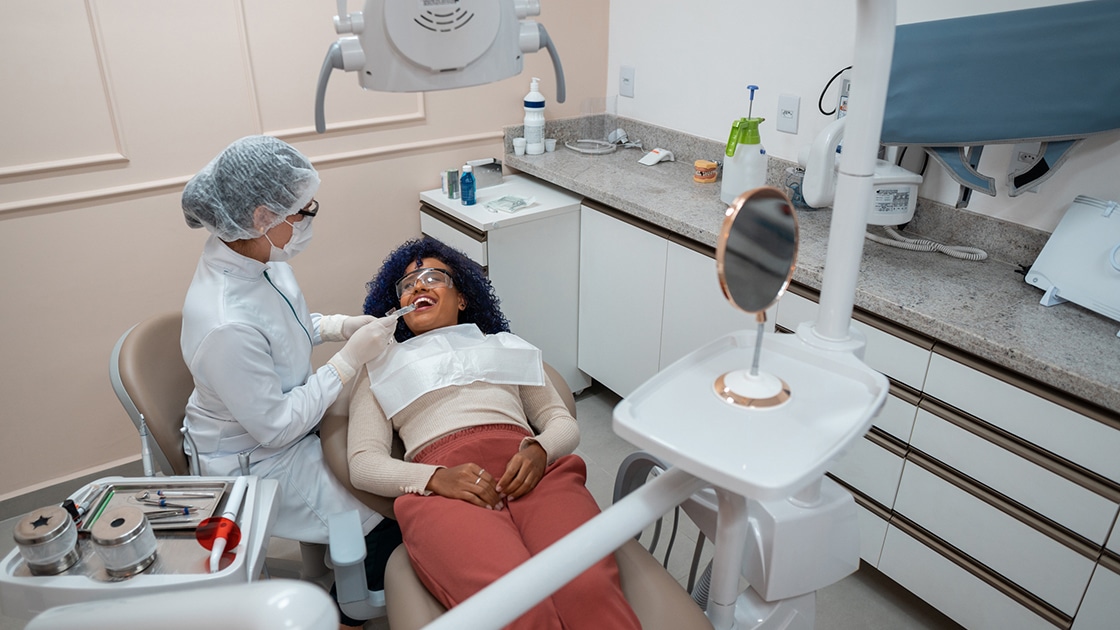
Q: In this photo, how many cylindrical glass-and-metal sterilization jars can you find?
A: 2